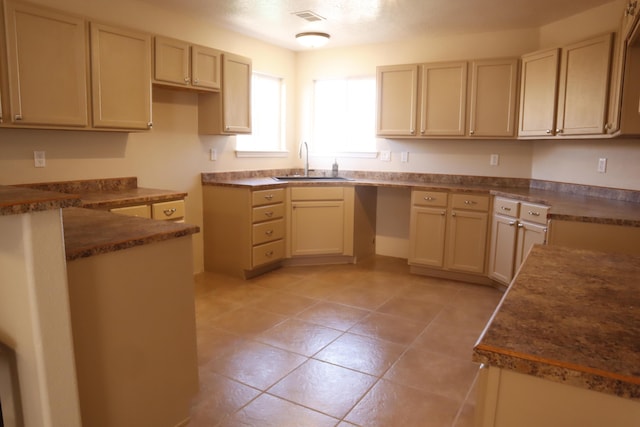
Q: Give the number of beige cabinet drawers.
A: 10